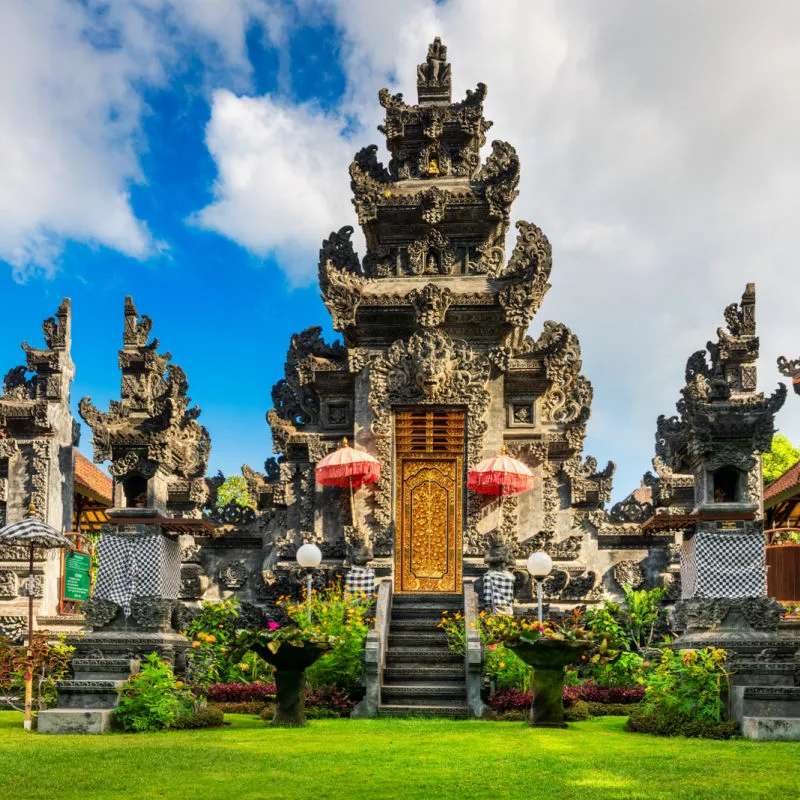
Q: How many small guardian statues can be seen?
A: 2